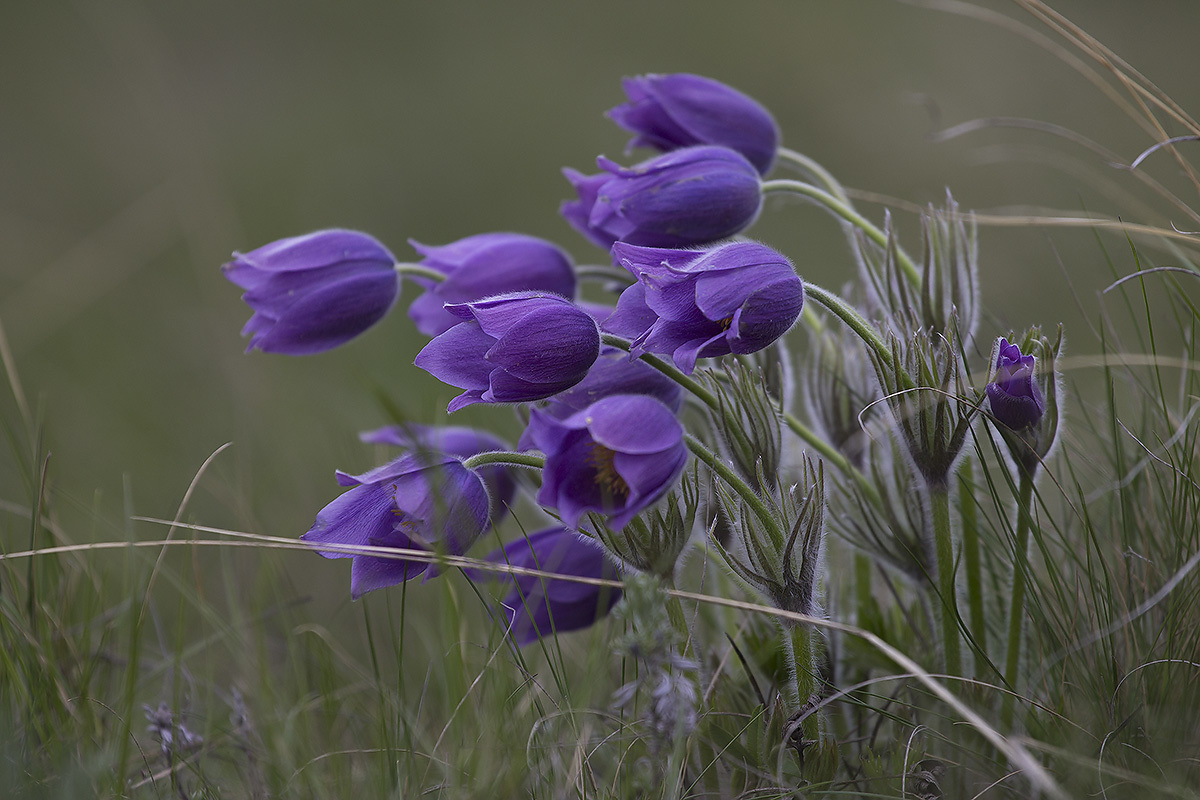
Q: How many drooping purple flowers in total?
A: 11